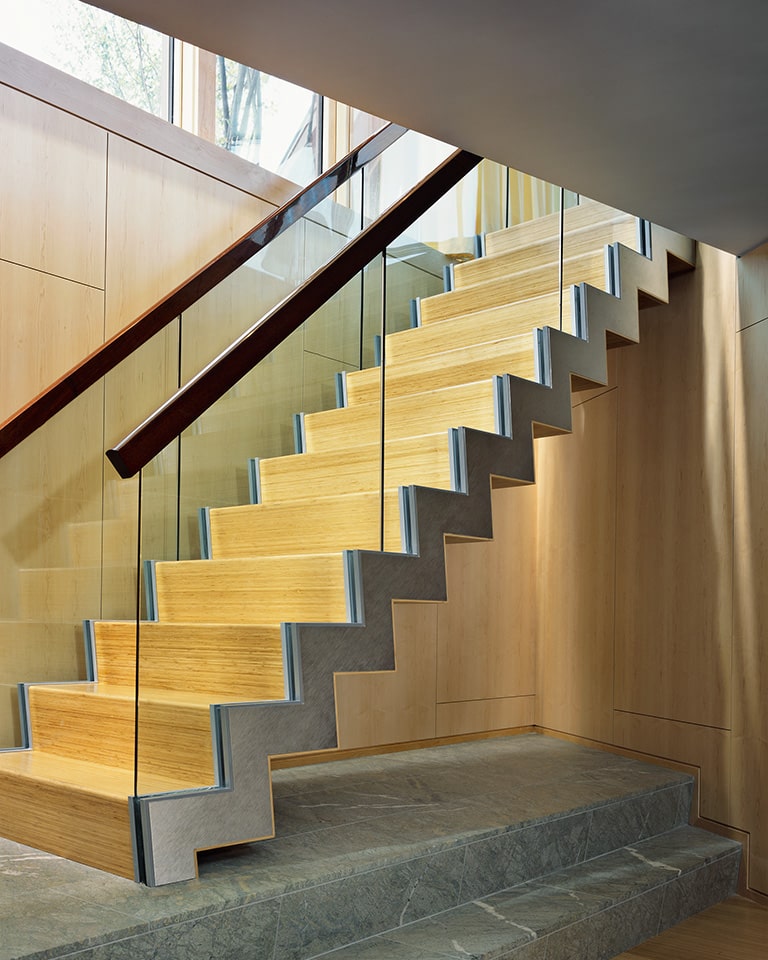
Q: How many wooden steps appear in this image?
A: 12